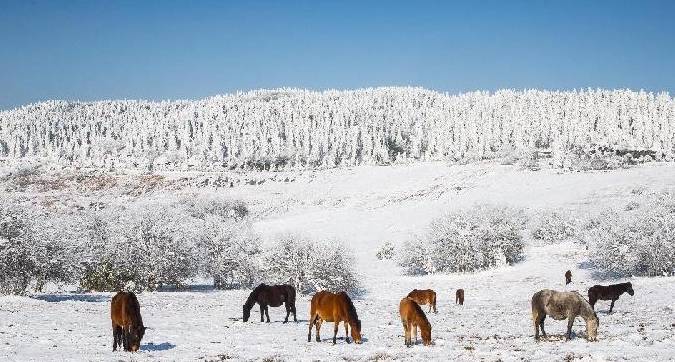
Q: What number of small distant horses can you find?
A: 2